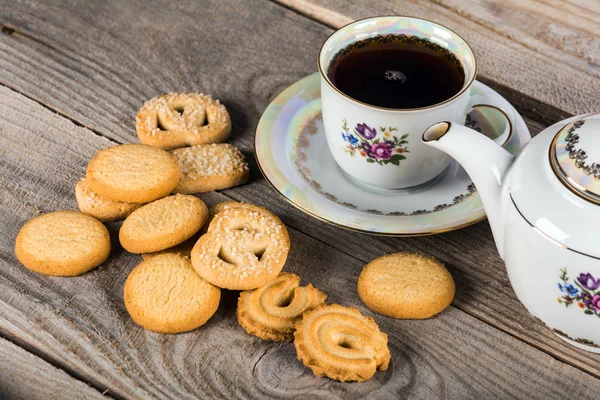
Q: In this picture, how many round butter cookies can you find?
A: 5